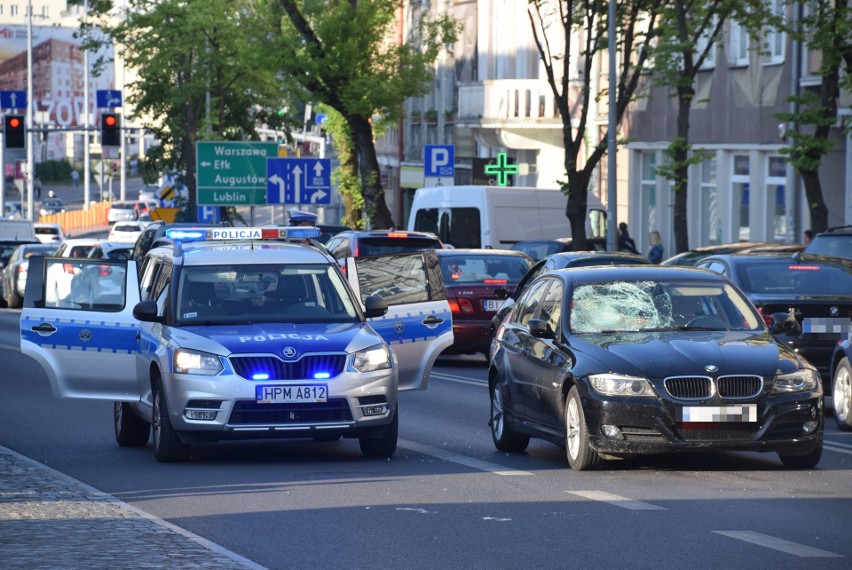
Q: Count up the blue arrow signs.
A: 3